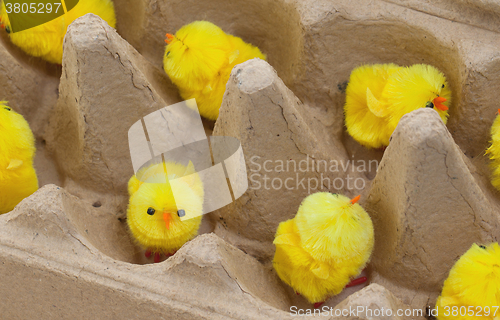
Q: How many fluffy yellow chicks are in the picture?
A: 8